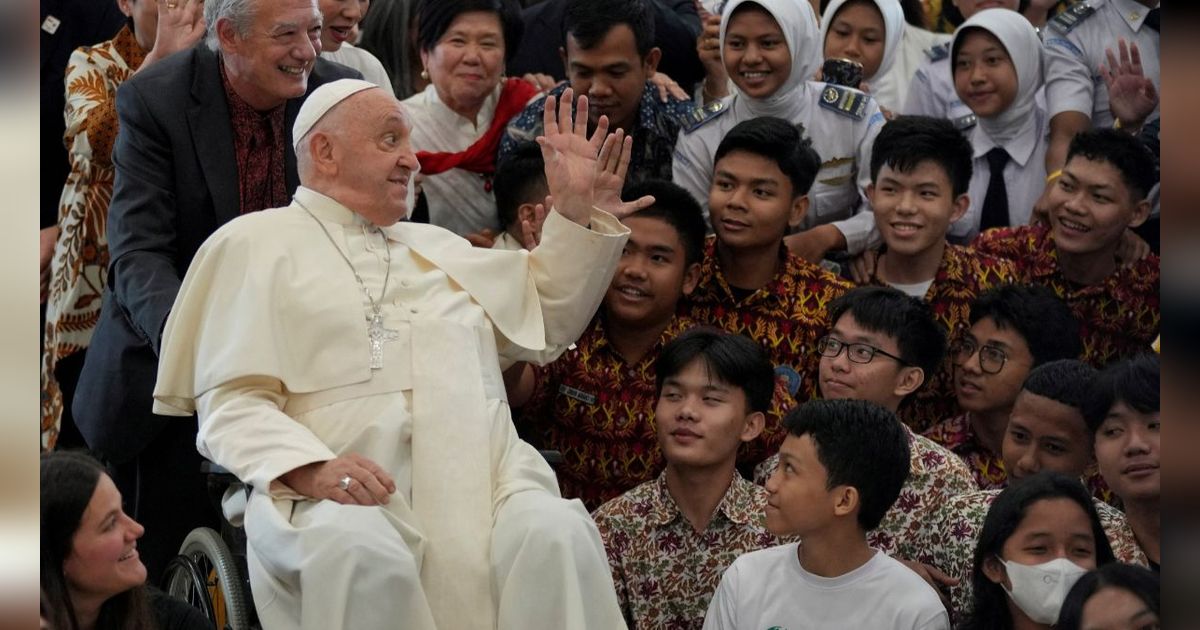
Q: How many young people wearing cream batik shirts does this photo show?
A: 3